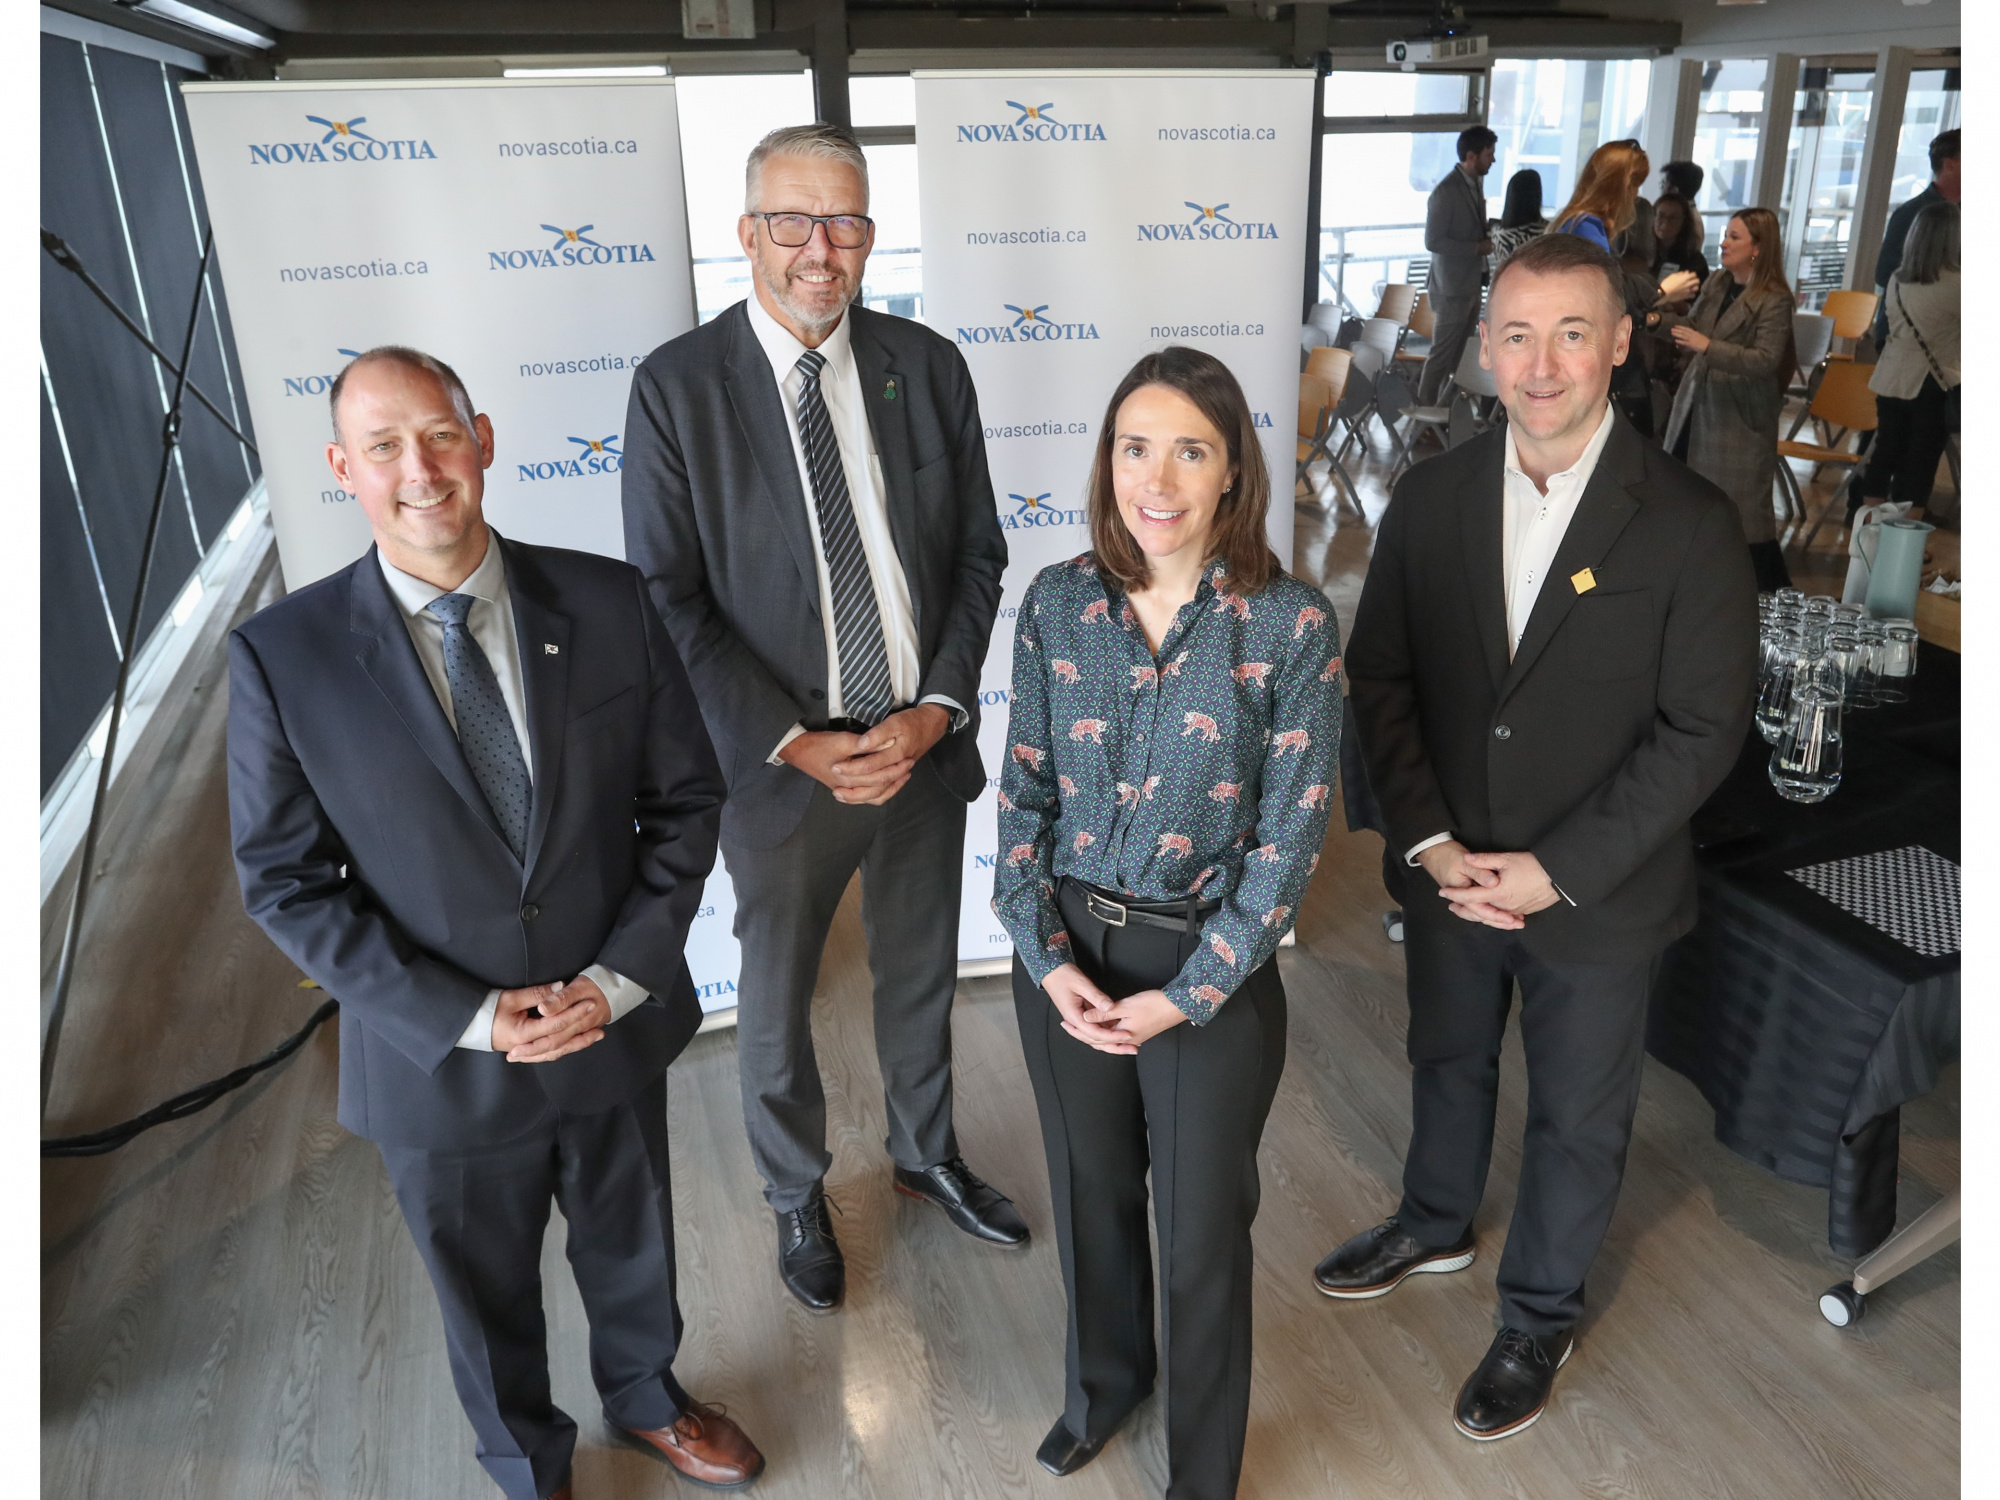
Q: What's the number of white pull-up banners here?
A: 2